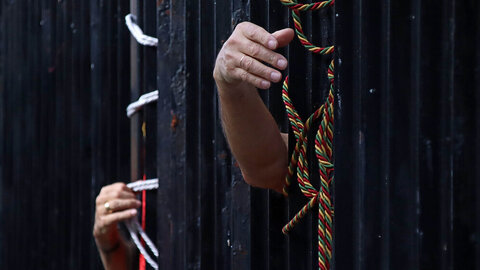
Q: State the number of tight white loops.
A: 3